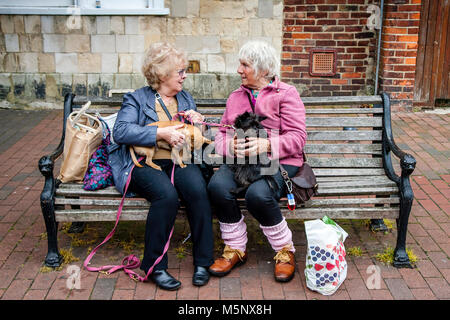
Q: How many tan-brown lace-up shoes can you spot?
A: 2